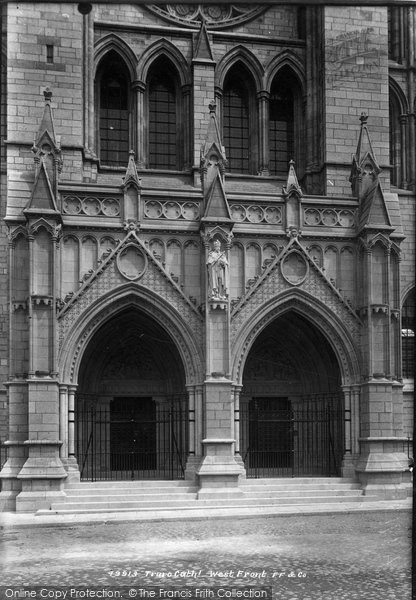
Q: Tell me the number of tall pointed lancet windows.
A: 4